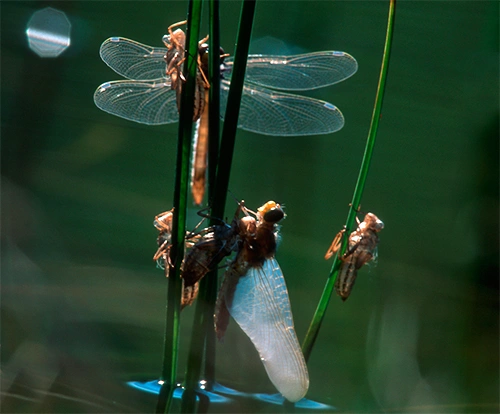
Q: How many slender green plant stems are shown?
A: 4